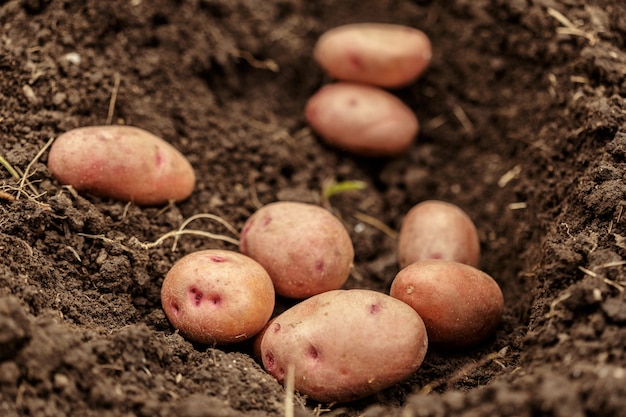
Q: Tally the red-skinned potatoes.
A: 8